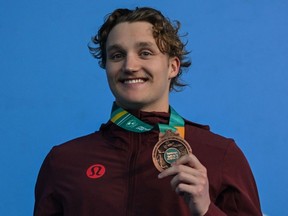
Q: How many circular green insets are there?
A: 1